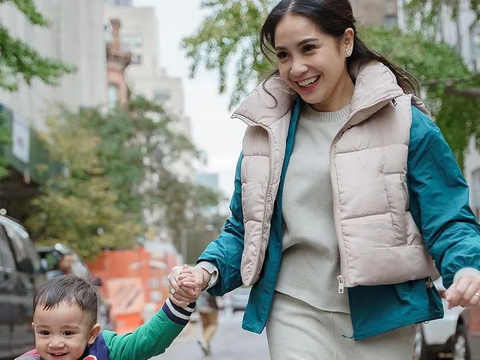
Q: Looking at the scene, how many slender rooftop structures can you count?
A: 1